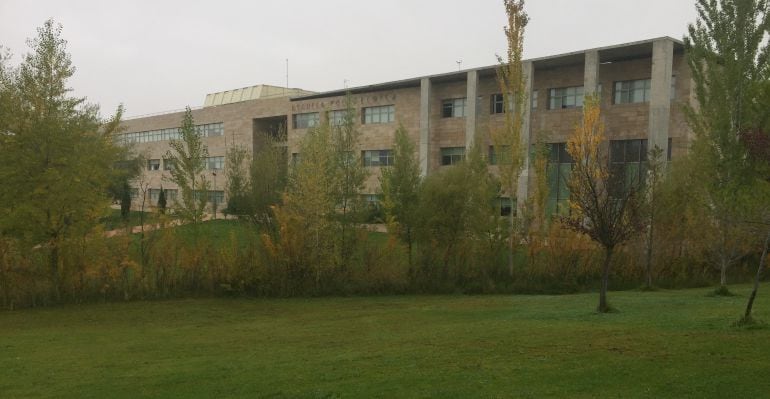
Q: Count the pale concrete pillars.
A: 5